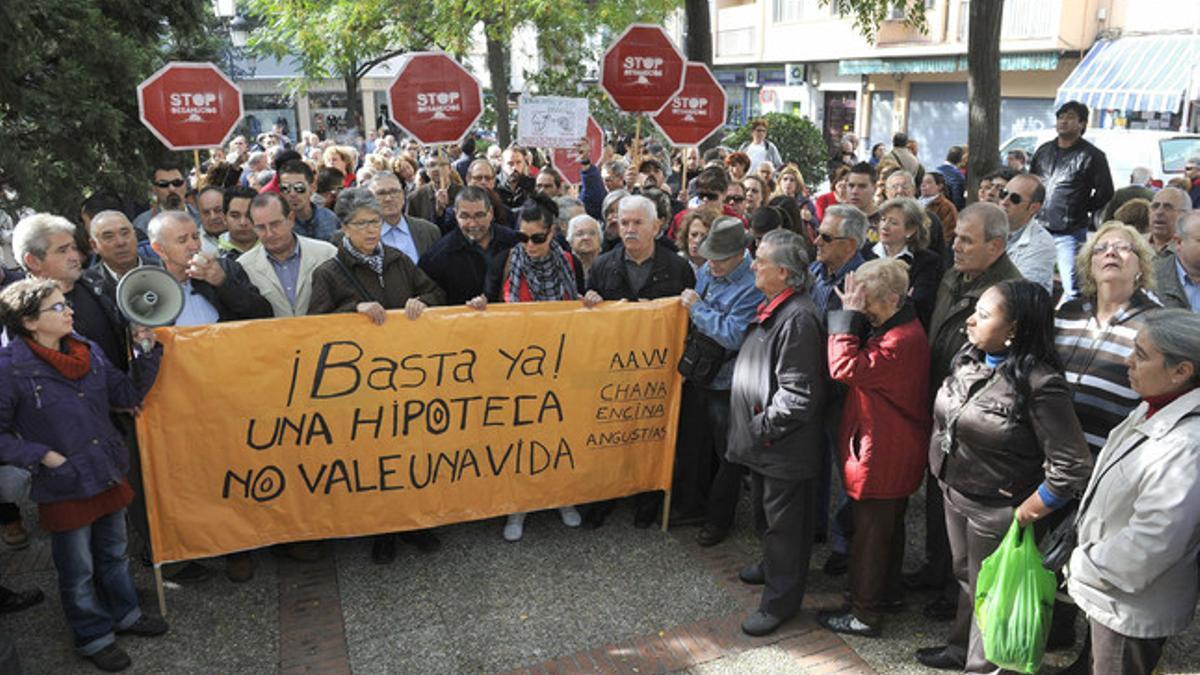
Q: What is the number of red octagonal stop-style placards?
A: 5